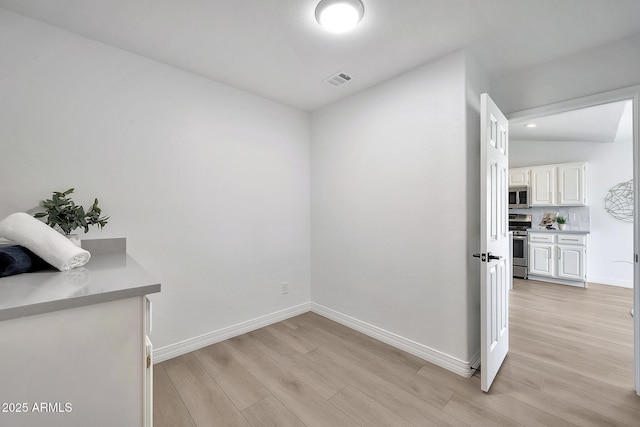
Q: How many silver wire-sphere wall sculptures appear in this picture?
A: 1